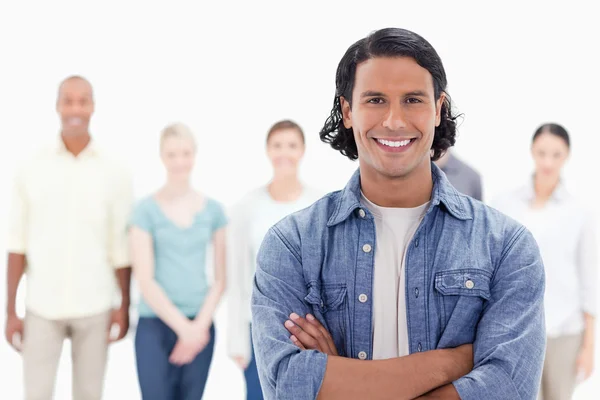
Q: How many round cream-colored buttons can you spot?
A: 5